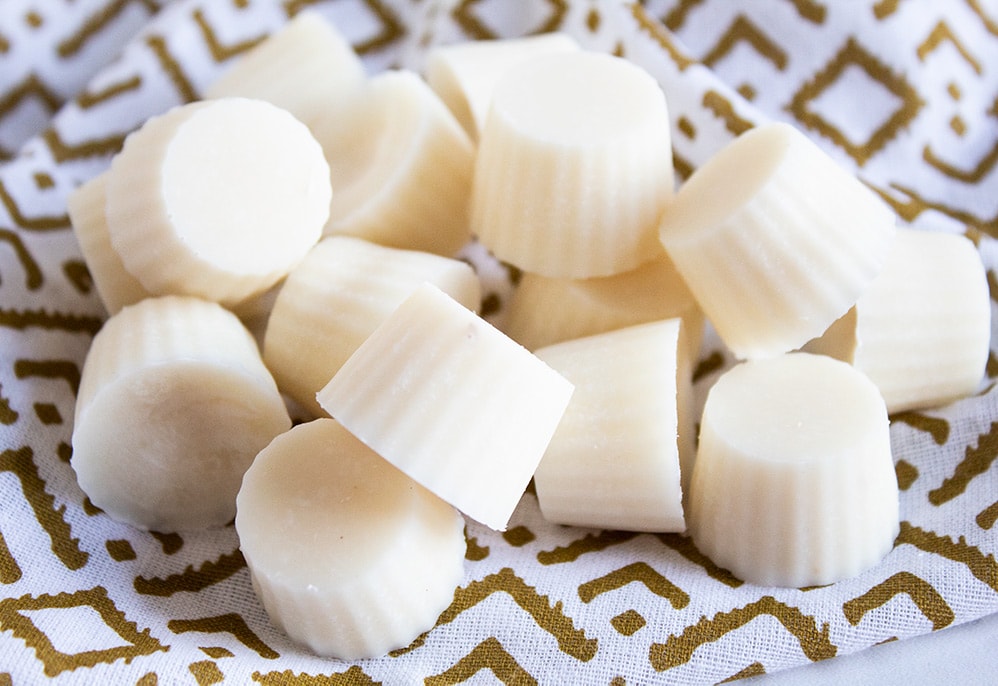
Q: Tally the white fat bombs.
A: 15